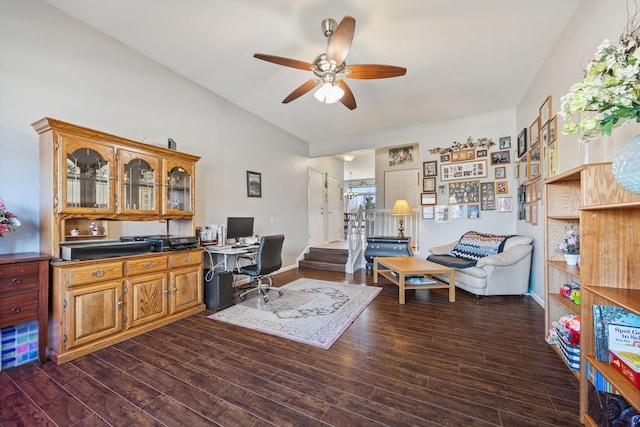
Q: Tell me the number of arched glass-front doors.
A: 3